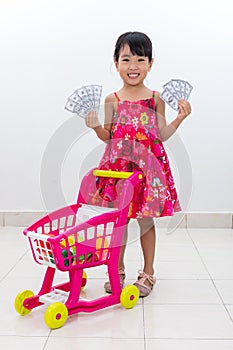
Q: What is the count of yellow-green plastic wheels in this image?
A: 4